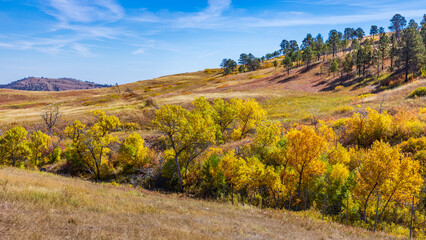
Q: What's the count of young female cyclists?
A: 0